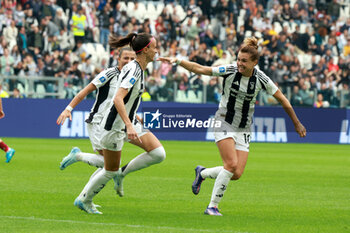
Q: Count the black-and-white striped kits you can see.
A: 3